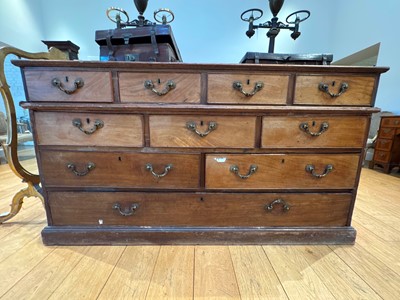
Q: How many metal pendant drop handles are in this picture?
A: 13